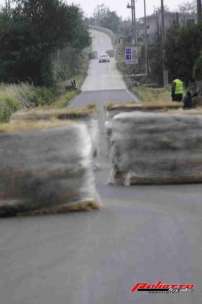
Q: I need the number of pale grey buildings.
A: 1